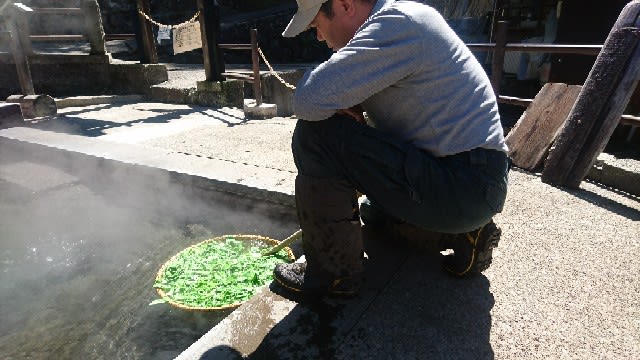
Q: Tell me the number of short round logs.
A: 1